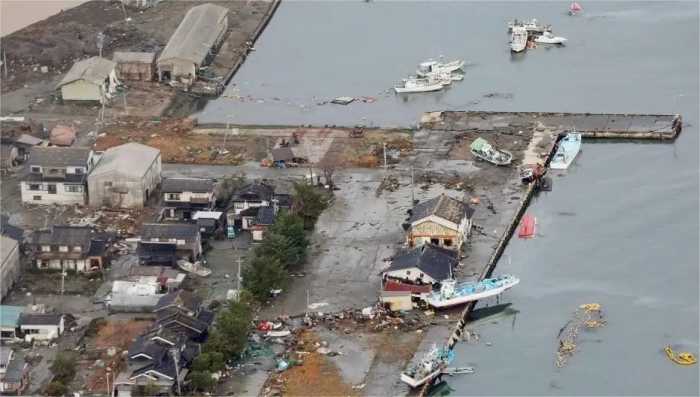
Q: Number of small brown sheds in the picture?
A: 1